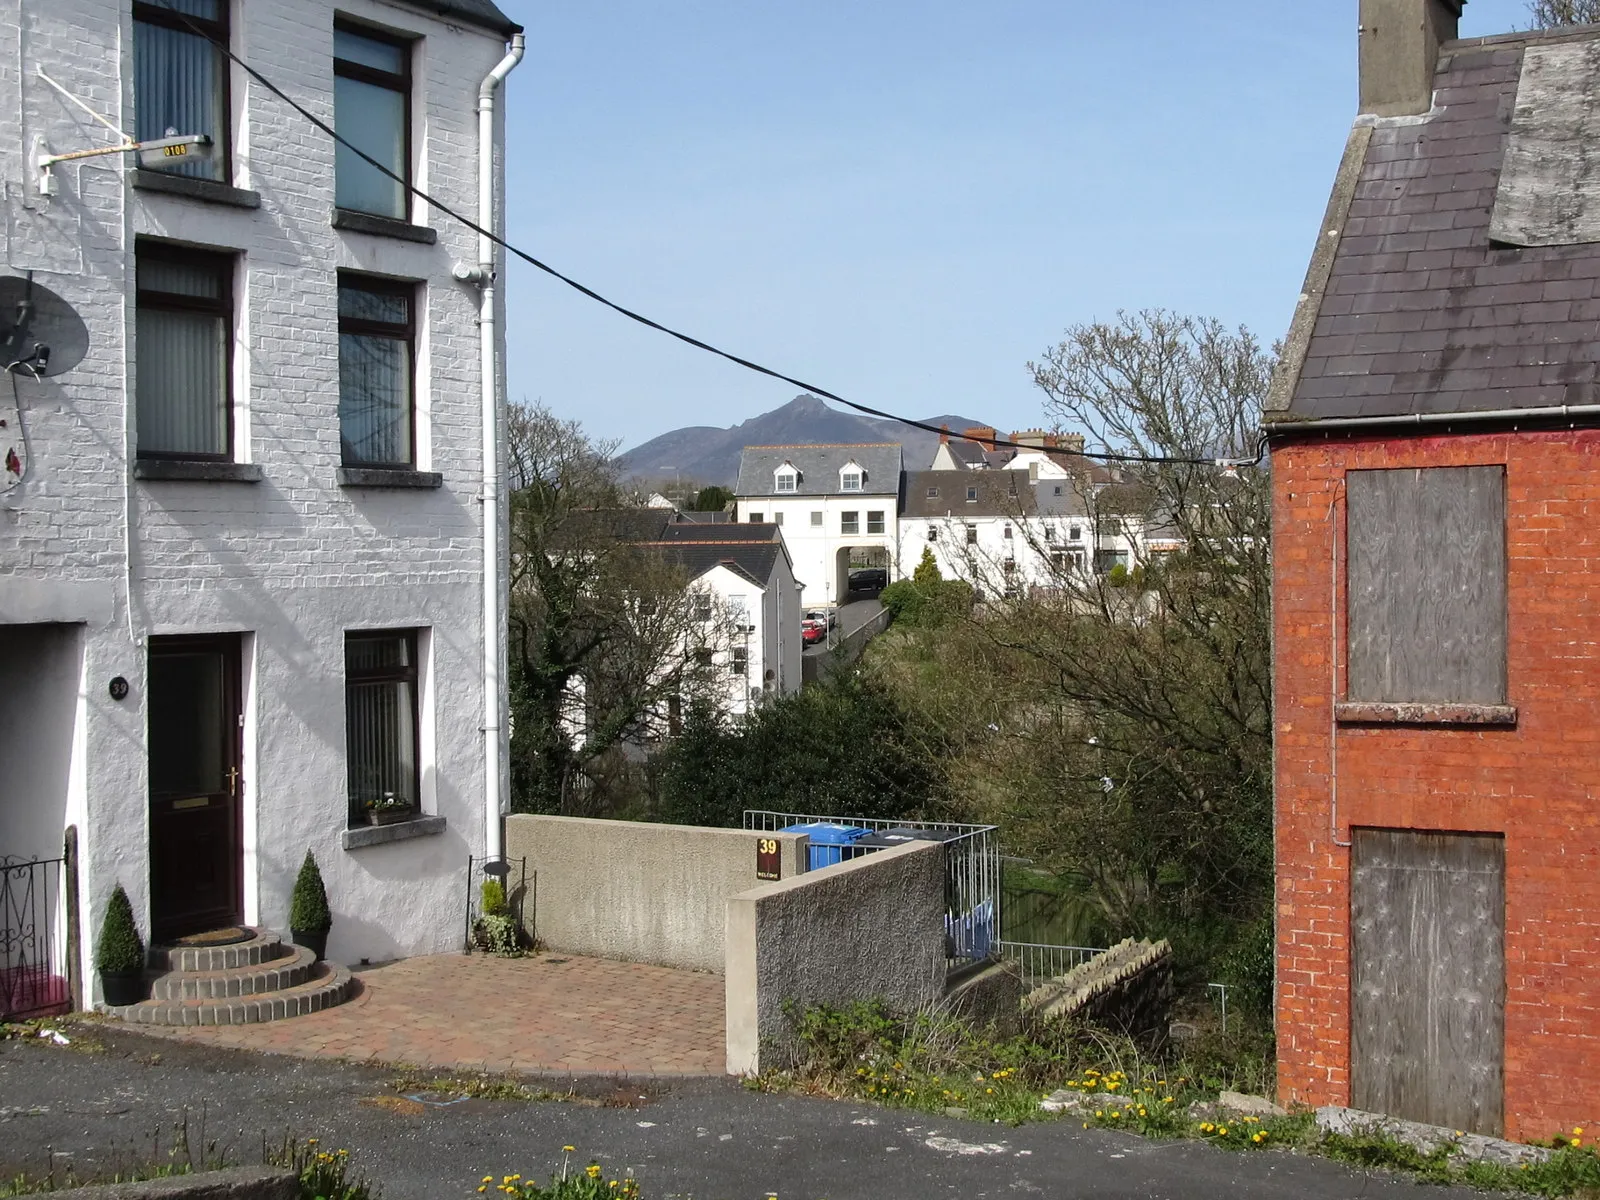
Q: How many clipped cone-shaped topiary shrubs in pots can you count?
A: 2